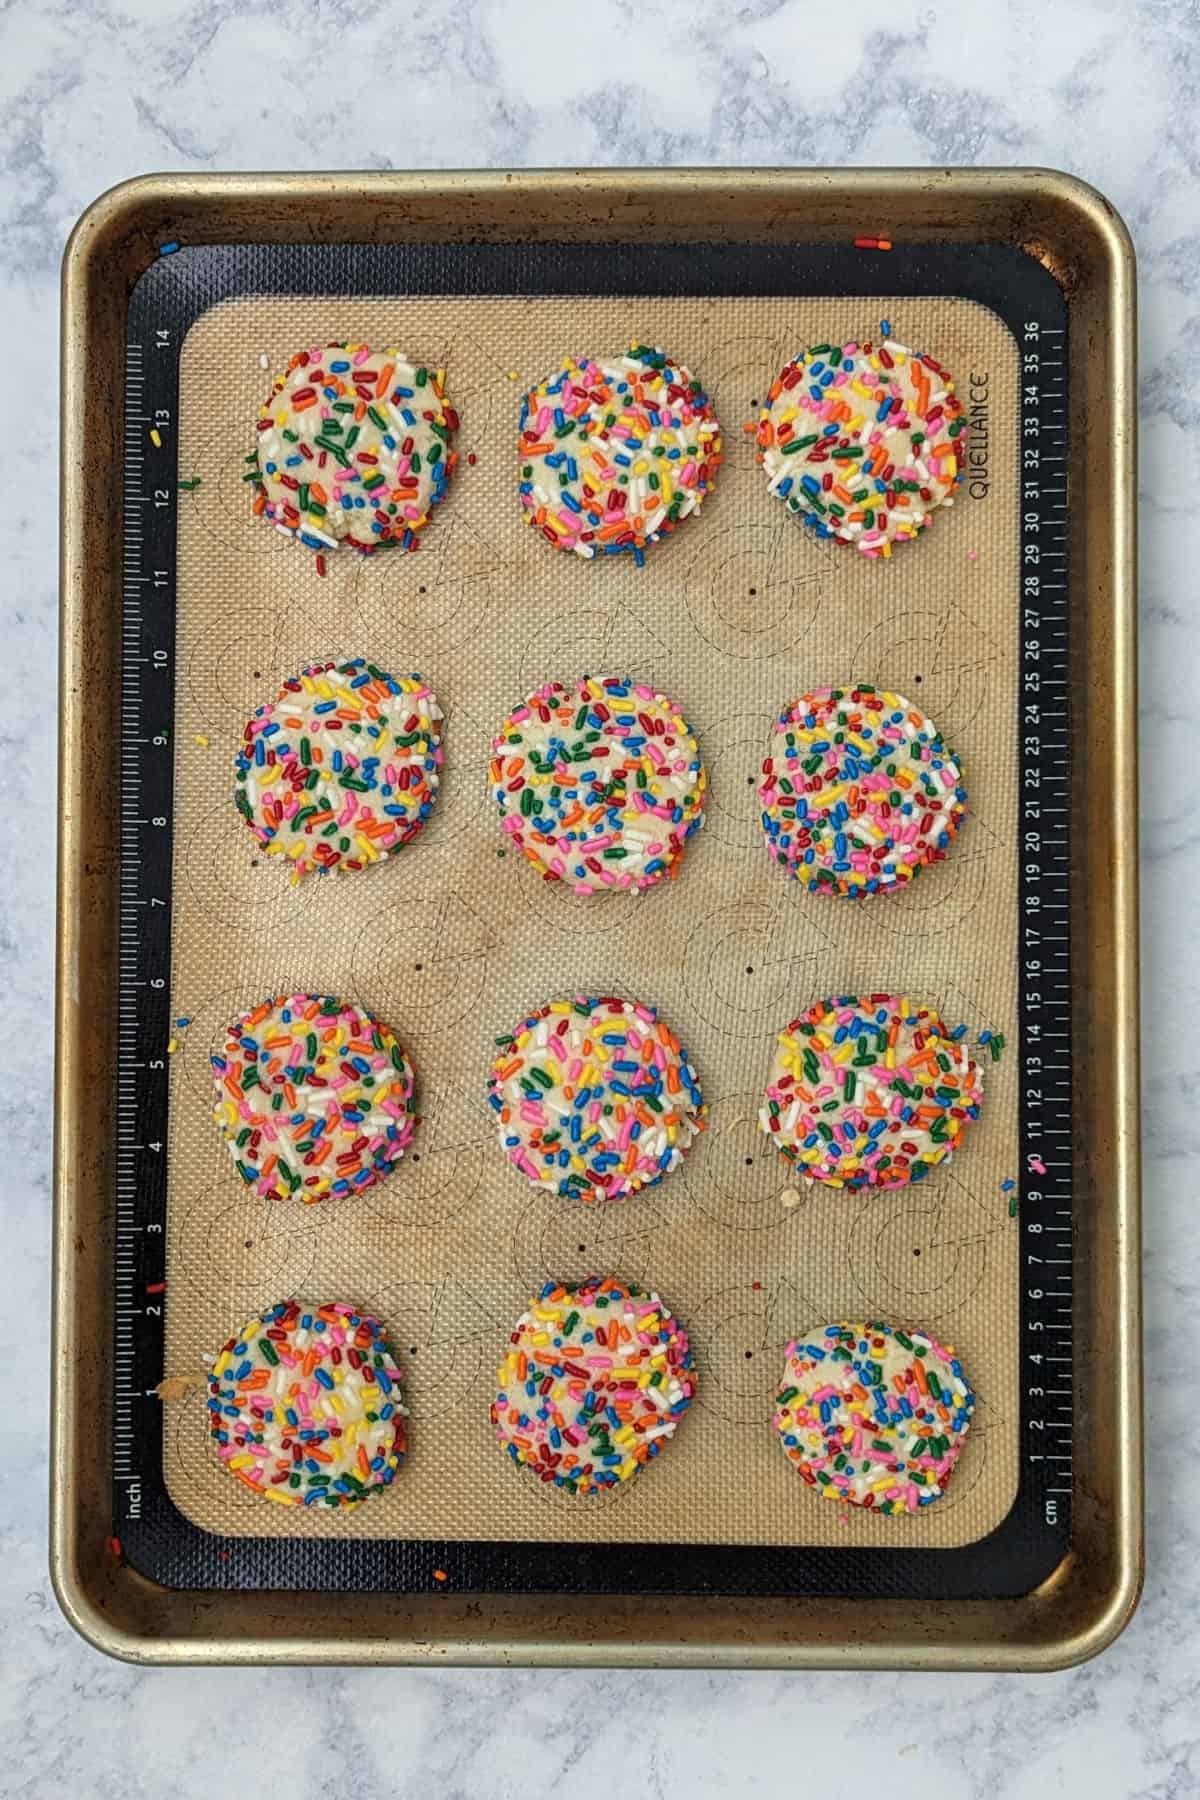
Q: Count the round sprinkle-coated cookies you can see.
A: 12